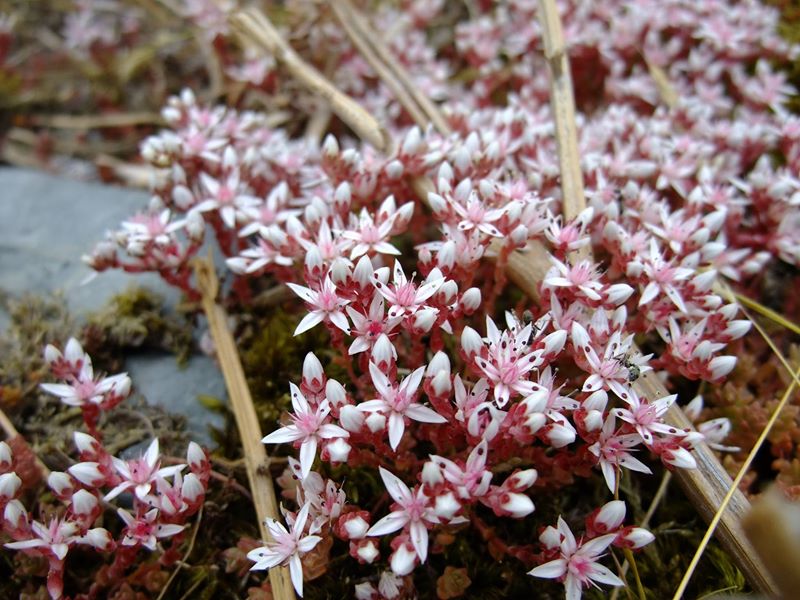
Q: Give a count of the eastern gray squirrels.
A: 0